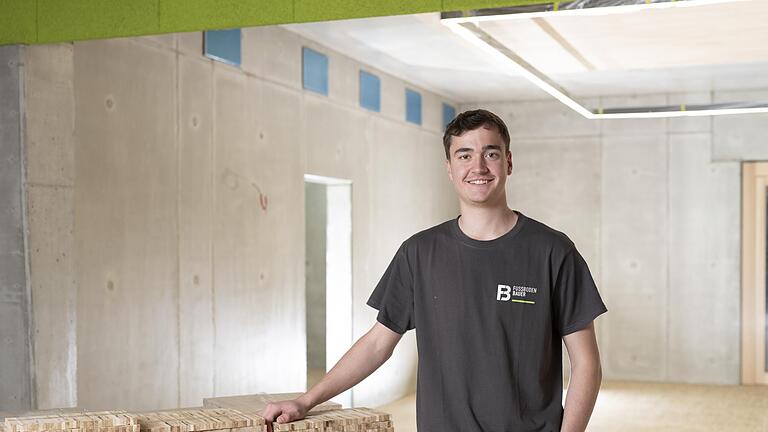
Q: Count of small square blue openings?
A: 5